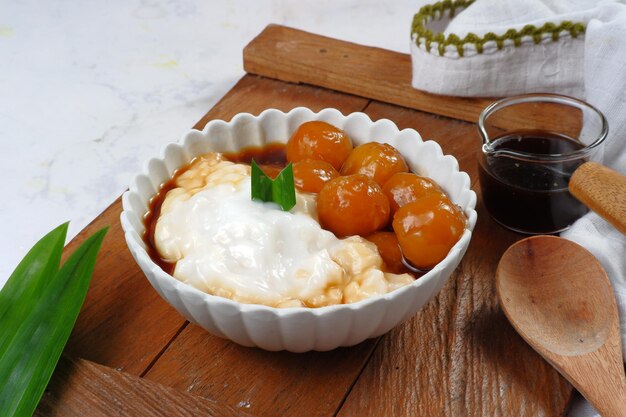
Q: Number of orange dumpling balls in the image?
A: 7